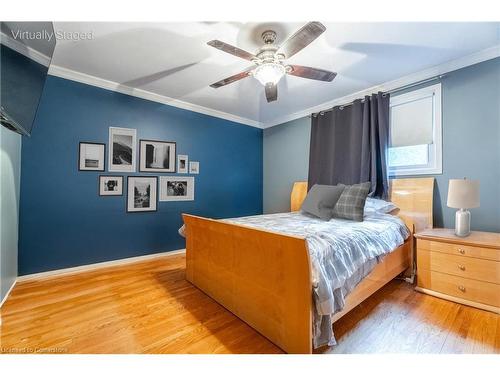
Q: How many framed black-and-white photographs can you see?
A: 8